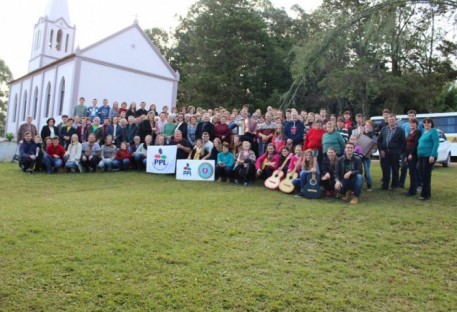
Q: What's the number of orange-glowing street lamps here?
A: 0